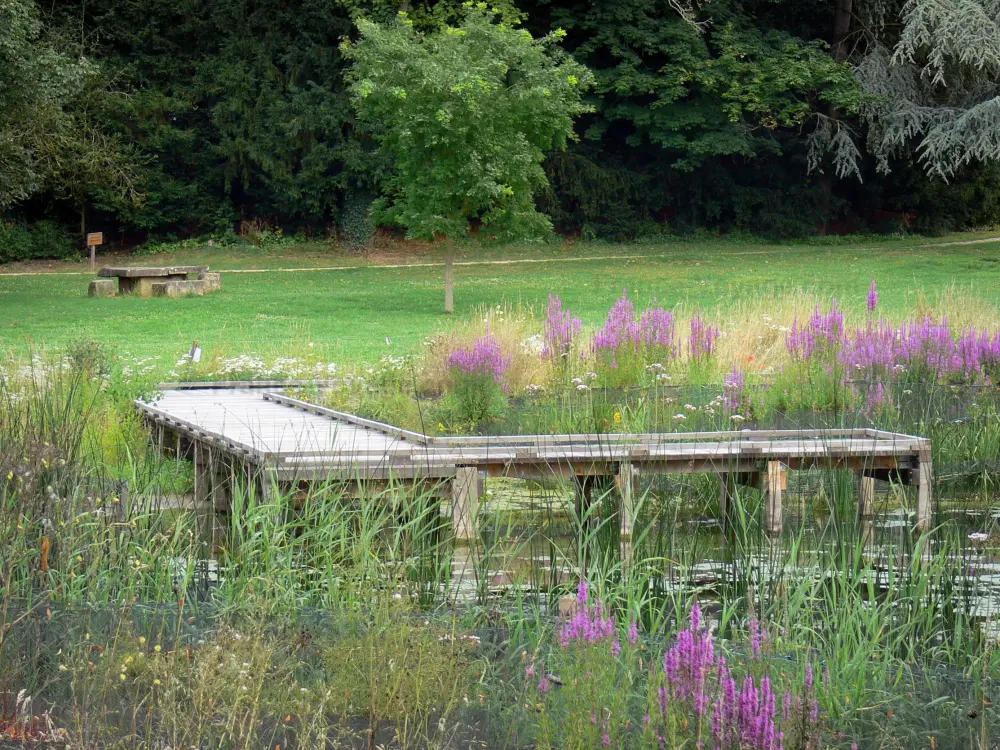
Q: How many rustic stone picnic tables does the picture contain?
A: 1